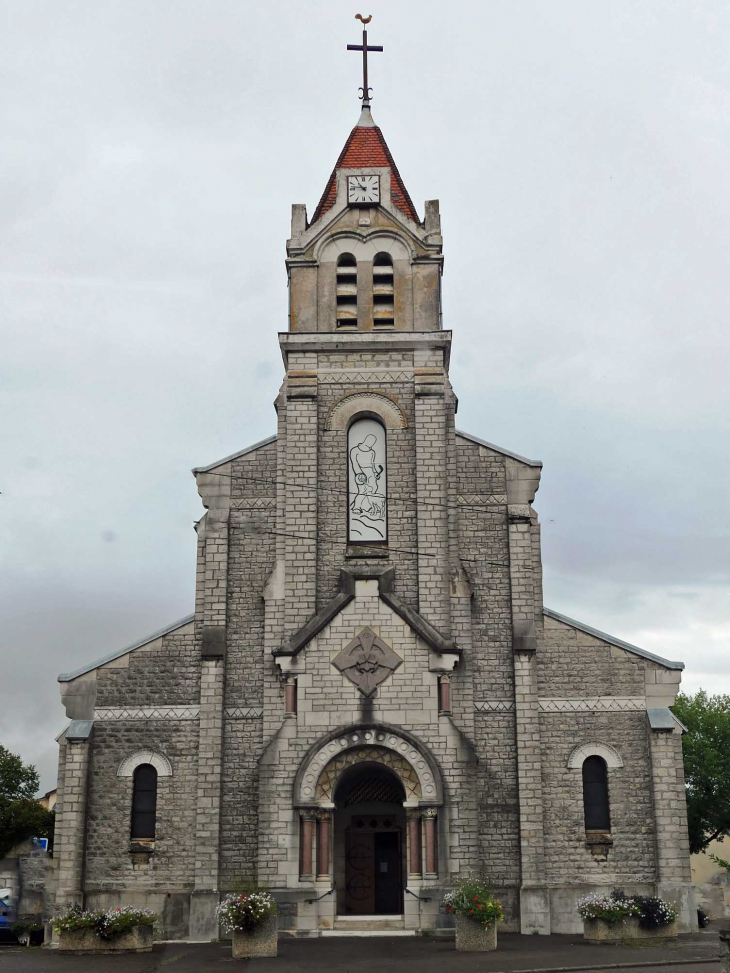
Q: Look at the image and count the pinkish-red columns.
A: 6